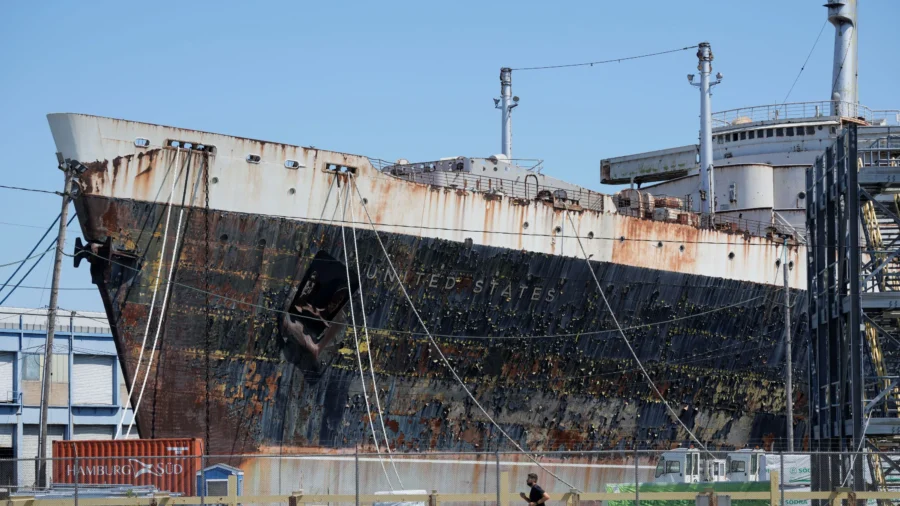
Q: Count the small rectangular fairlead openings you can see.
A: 3